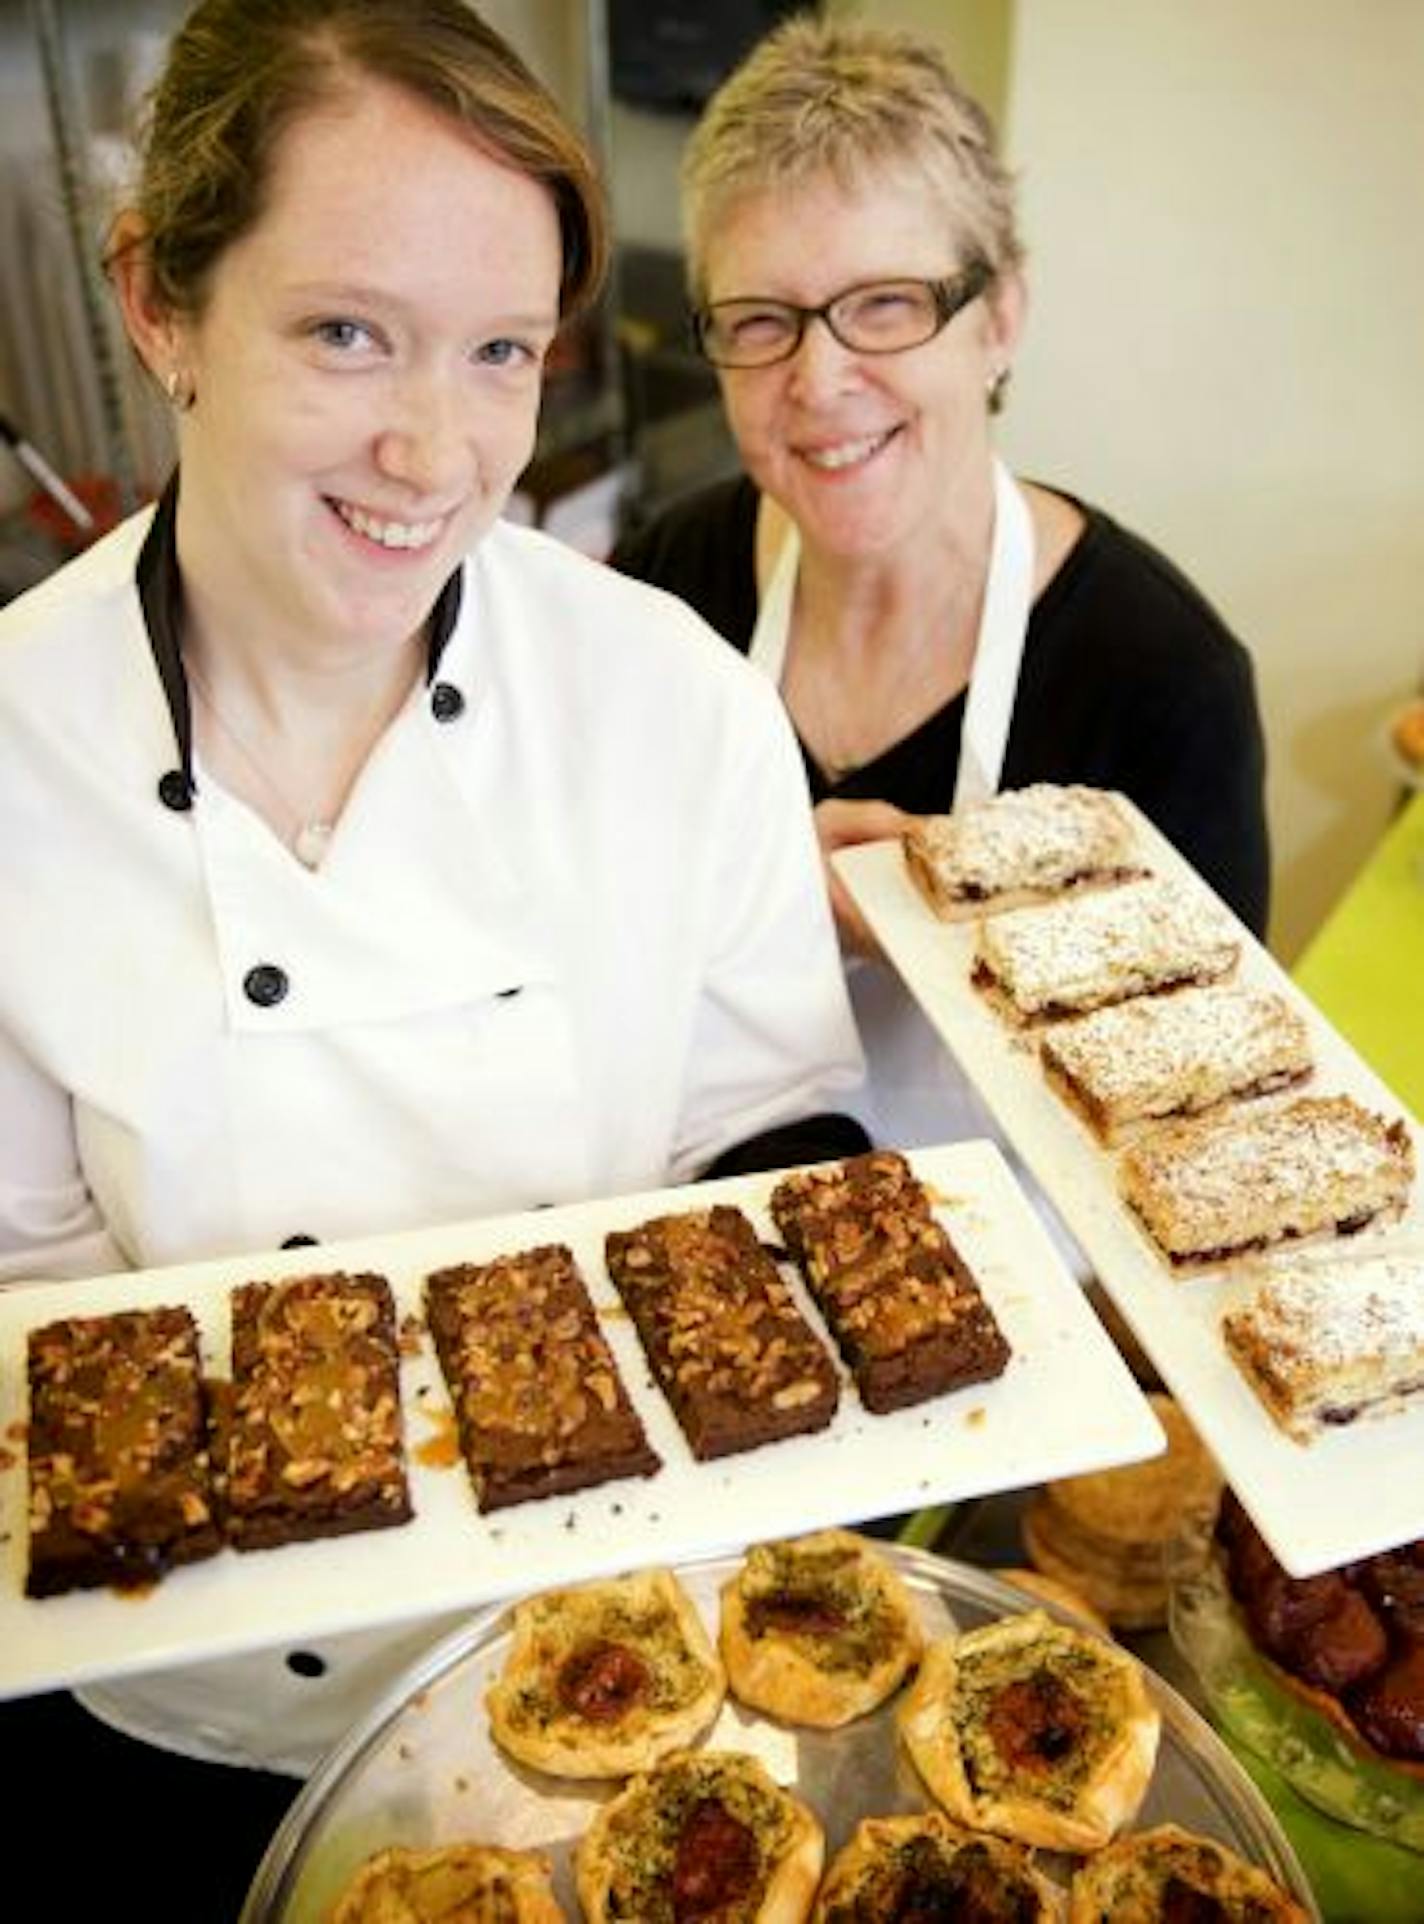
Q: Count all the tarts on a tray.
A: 7